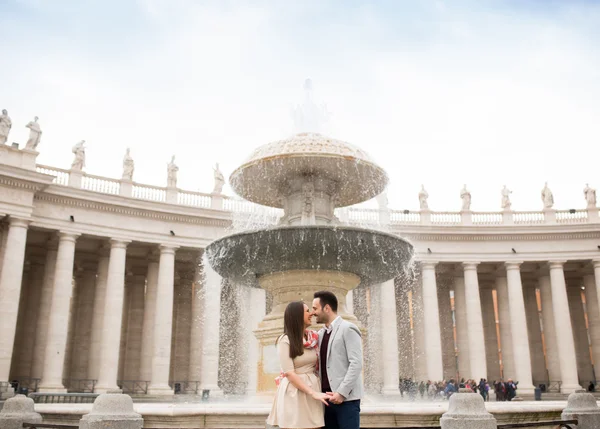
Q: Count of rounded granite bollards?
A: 4